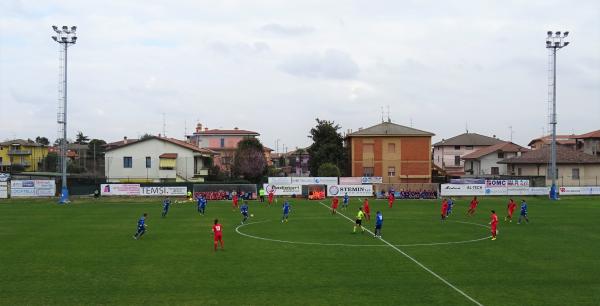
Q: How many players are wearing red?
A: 10